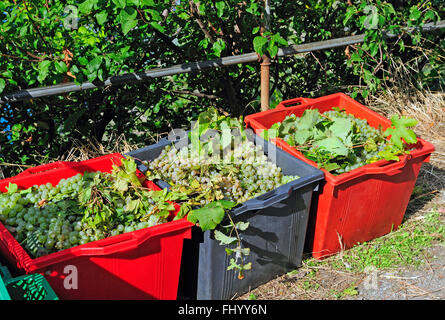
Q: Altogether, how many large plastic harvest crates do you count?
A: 3